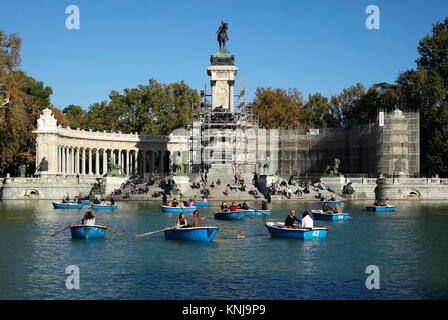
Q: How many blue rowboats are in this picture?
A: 13